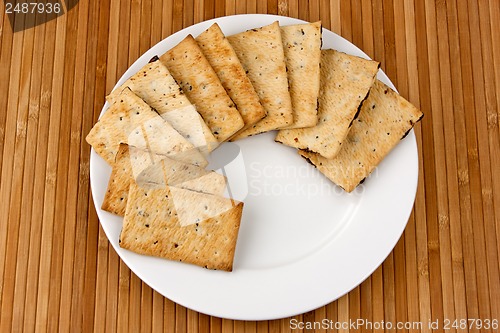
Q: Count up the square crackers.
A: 10